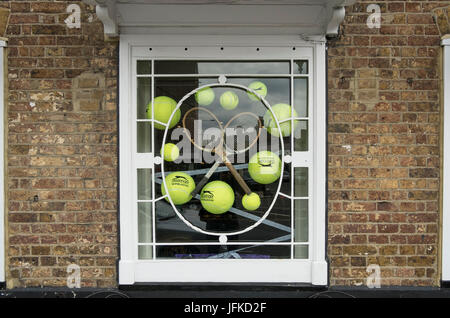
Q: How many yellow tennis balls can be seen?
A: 10